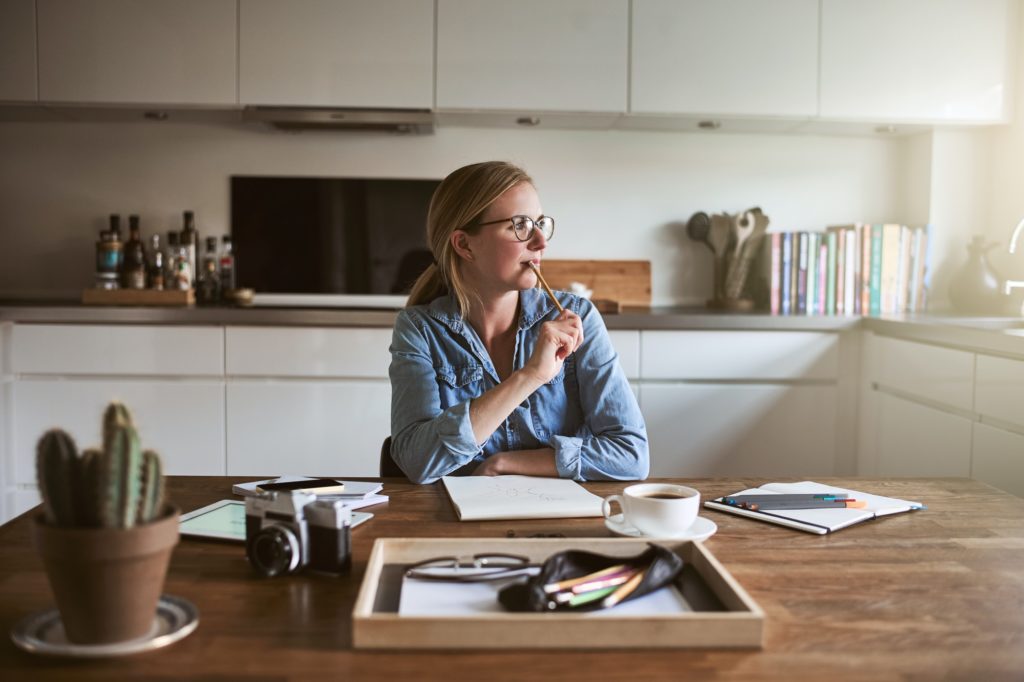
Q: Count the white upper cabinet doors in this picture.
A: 6